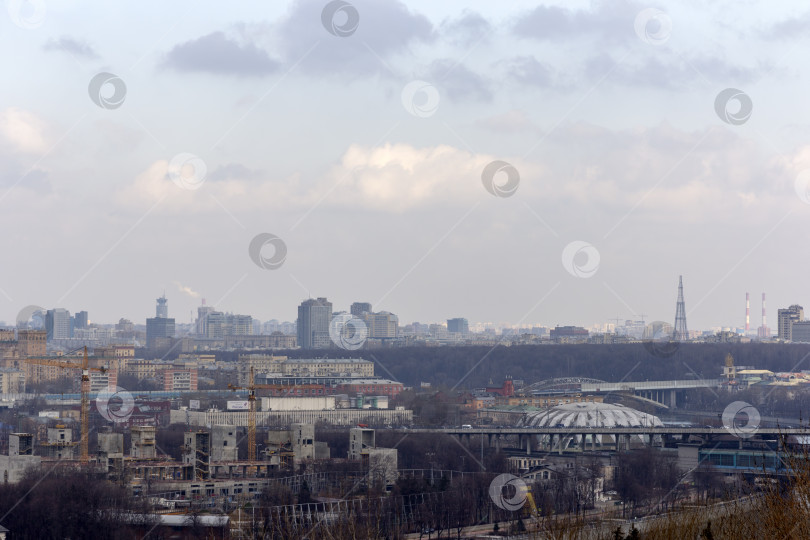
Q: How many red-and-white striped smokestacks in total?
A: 2